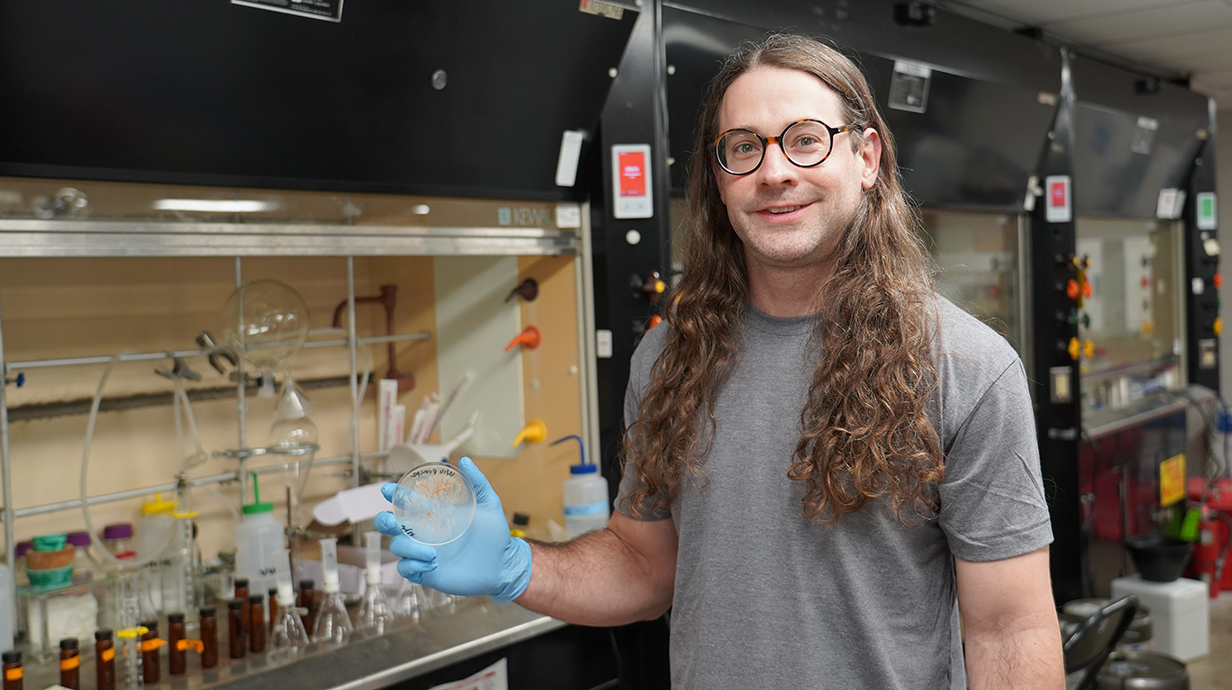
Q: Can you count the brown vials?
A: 11